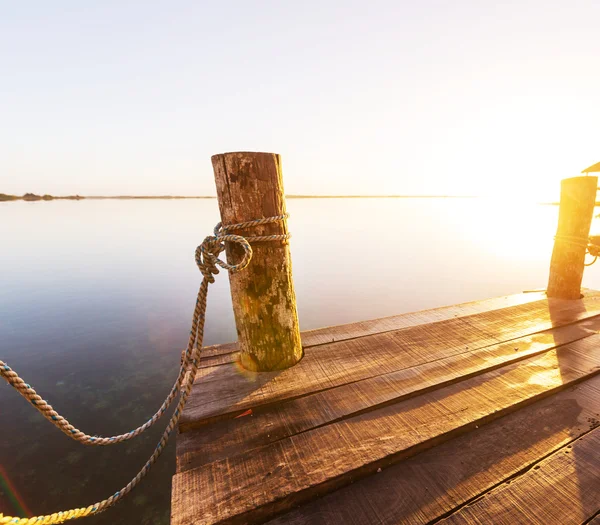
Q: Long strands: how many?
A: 2